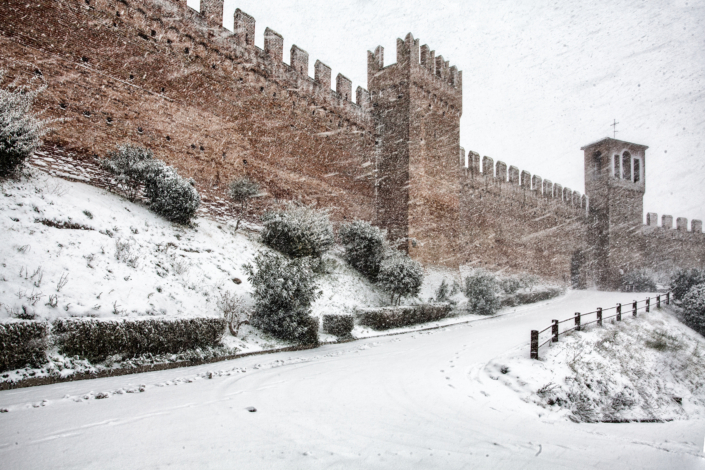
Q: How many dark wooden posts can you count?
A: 9